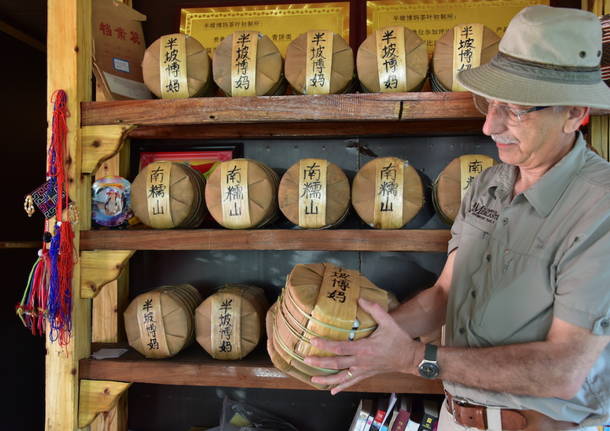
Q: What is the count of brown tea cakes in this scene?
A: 13